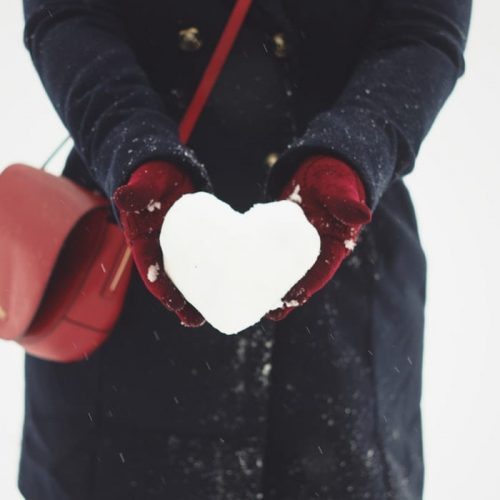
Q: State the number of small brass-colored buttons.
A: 3